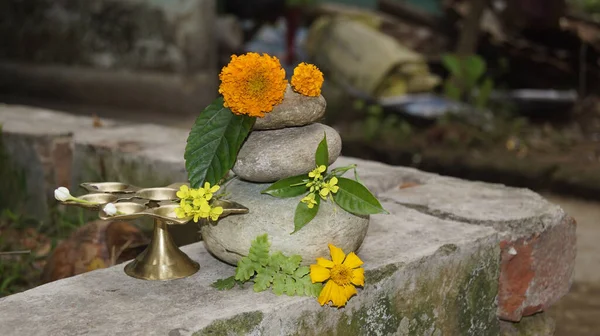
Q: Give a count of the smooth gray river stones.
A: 3